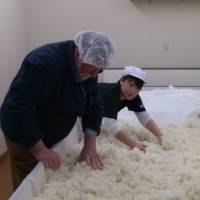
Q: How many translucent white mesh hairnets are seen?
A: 1